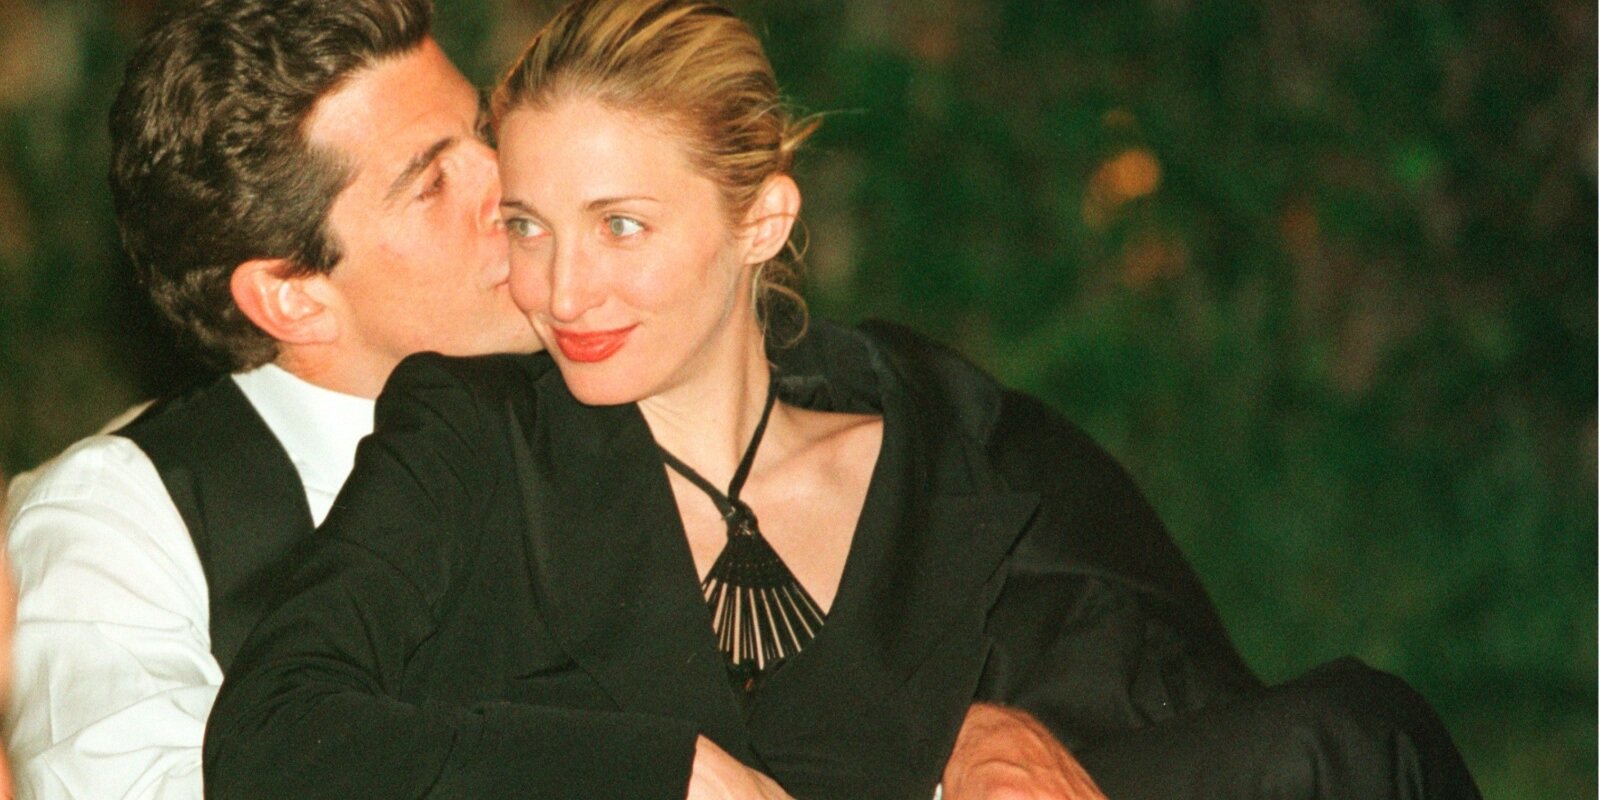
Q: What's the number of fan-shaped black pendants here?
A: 1